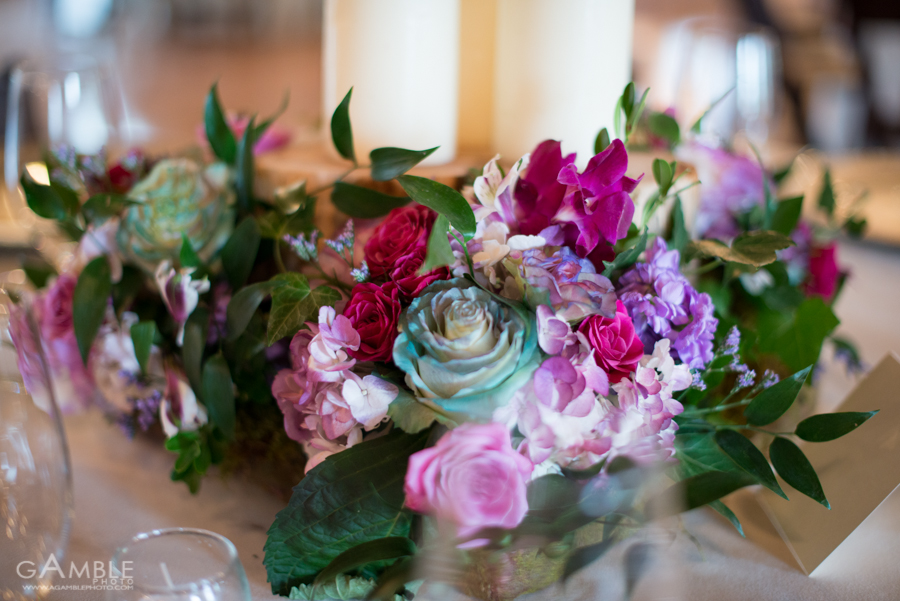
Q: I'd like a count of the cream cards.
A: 1